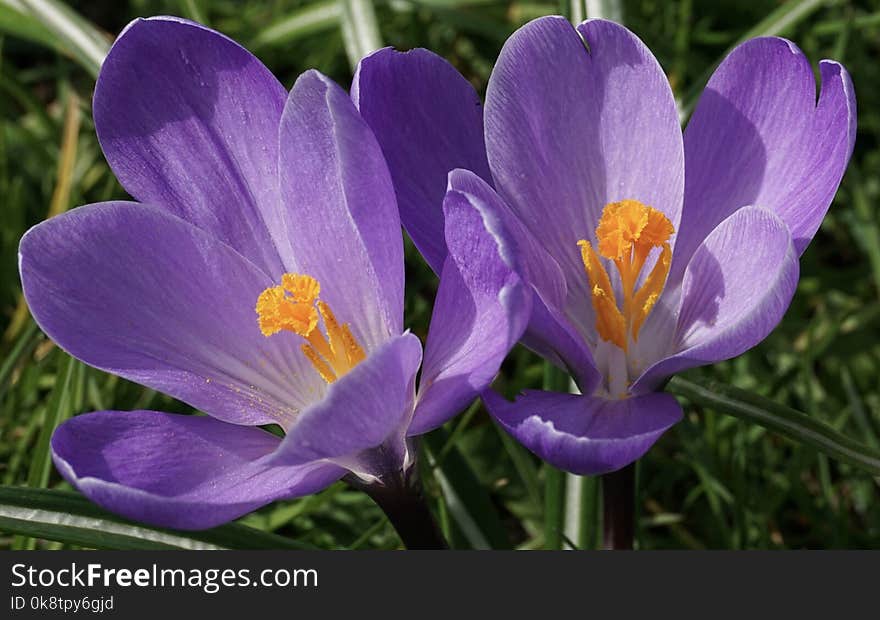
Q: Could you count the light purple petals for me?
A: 12